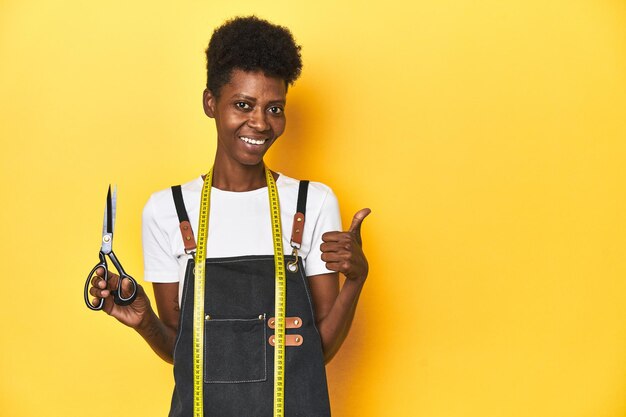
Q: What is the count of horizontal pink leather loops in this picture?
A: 2